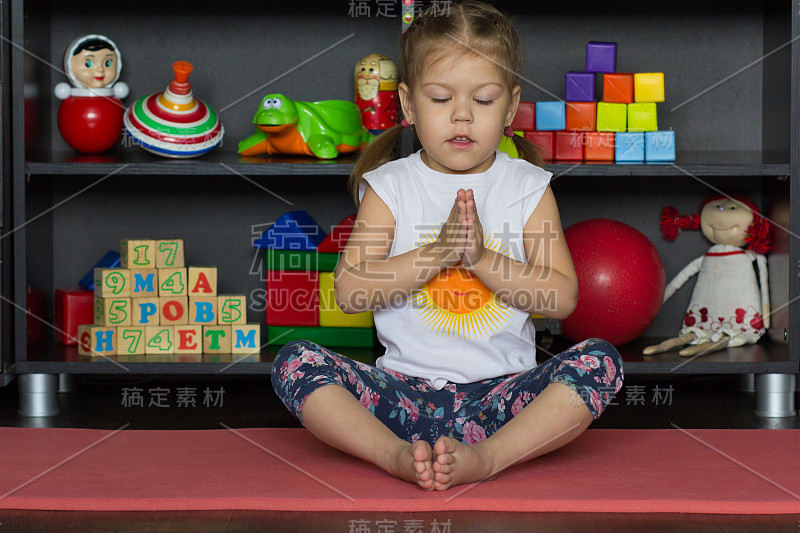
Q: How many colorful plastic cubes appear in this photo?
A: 15